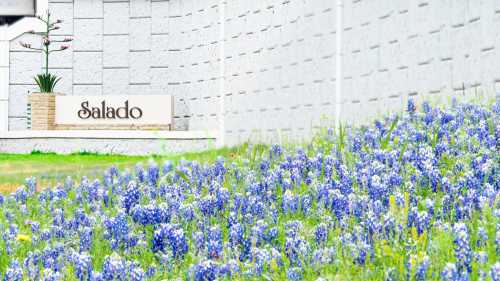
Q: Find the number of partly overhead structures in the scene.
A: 1